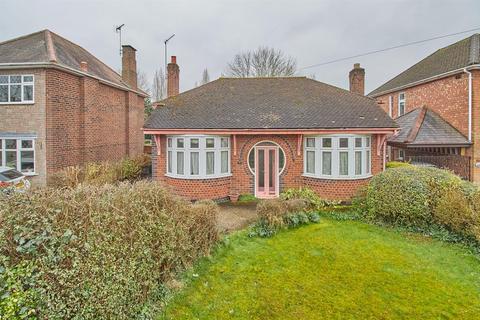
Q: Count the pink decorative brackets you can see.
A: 4